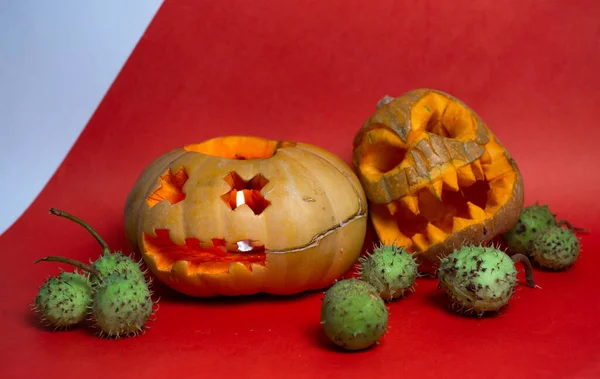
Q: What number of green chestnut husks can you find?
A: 8